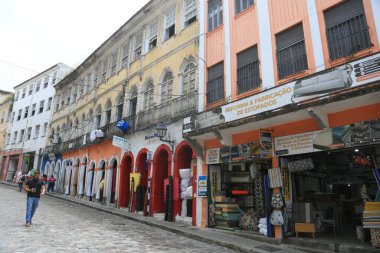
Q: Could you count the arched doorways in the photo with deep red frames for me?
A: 4